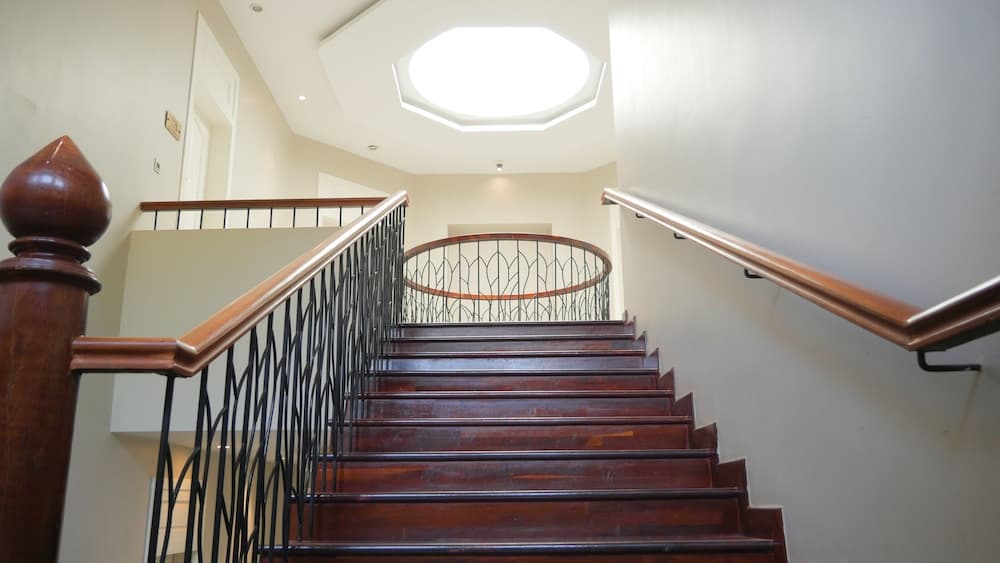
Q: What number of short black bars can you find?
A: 10